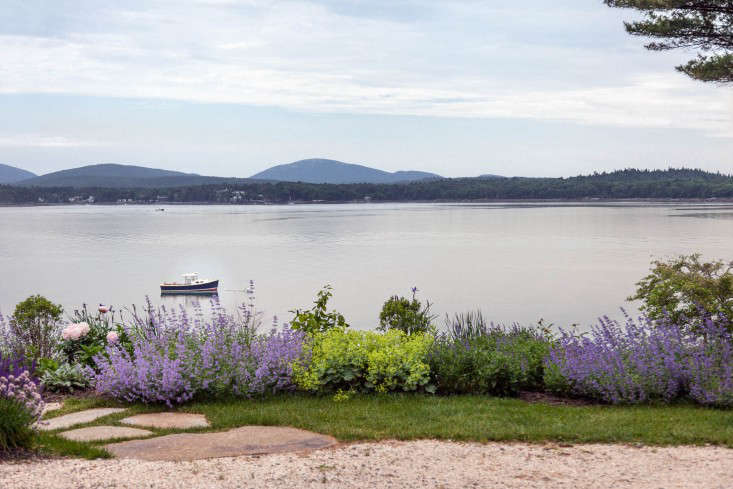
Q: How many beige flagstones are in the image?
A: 5